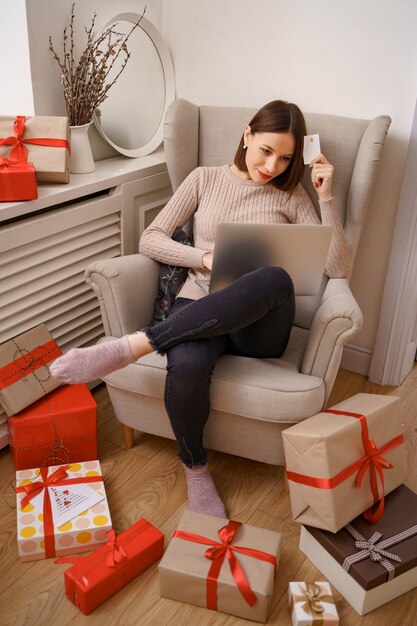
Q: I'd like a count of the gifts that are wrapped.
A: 10